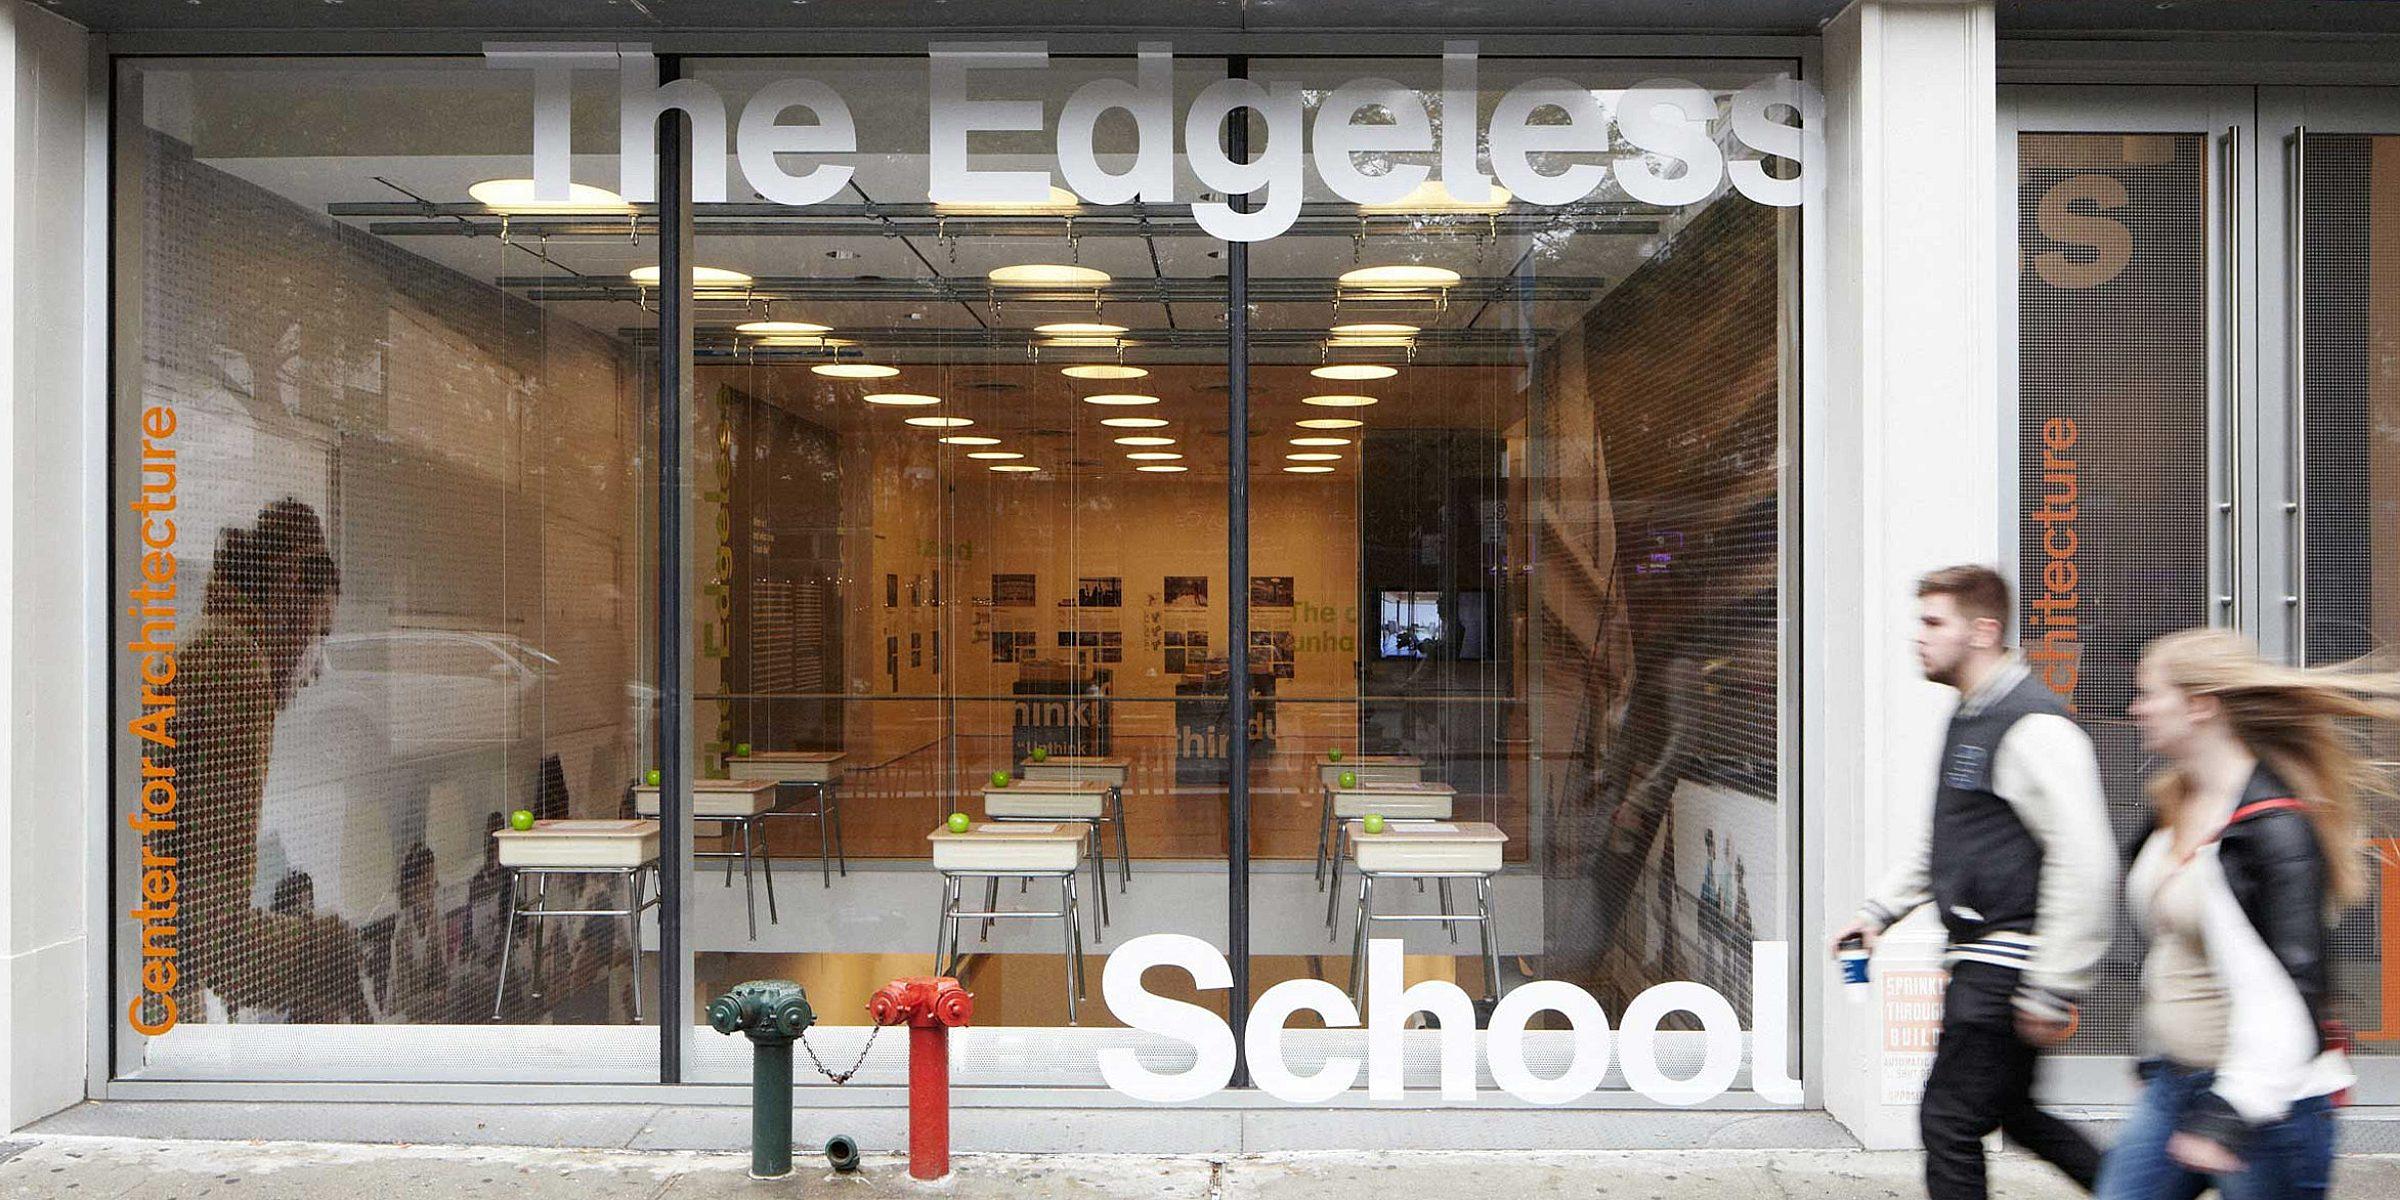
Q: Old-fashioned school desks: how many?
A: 9